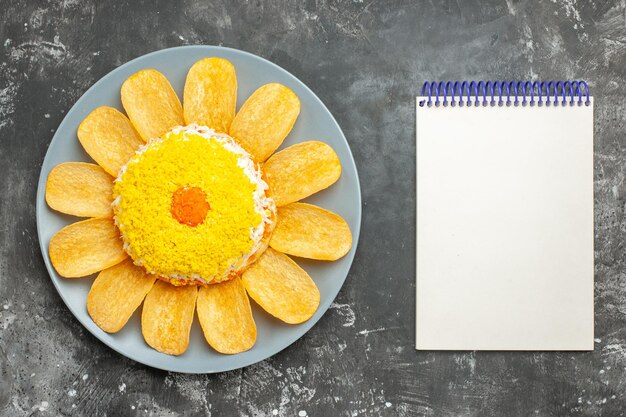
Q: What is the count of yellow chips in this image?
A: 12